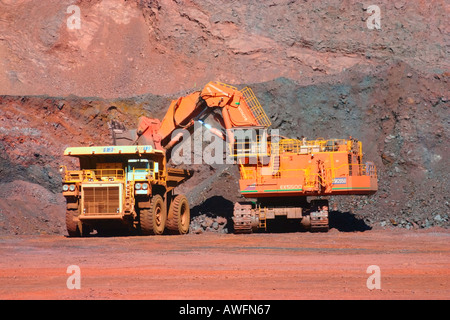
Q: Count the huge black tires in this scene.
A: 3